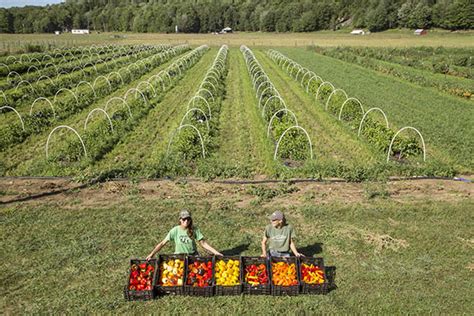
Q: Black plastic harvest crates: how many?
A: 7